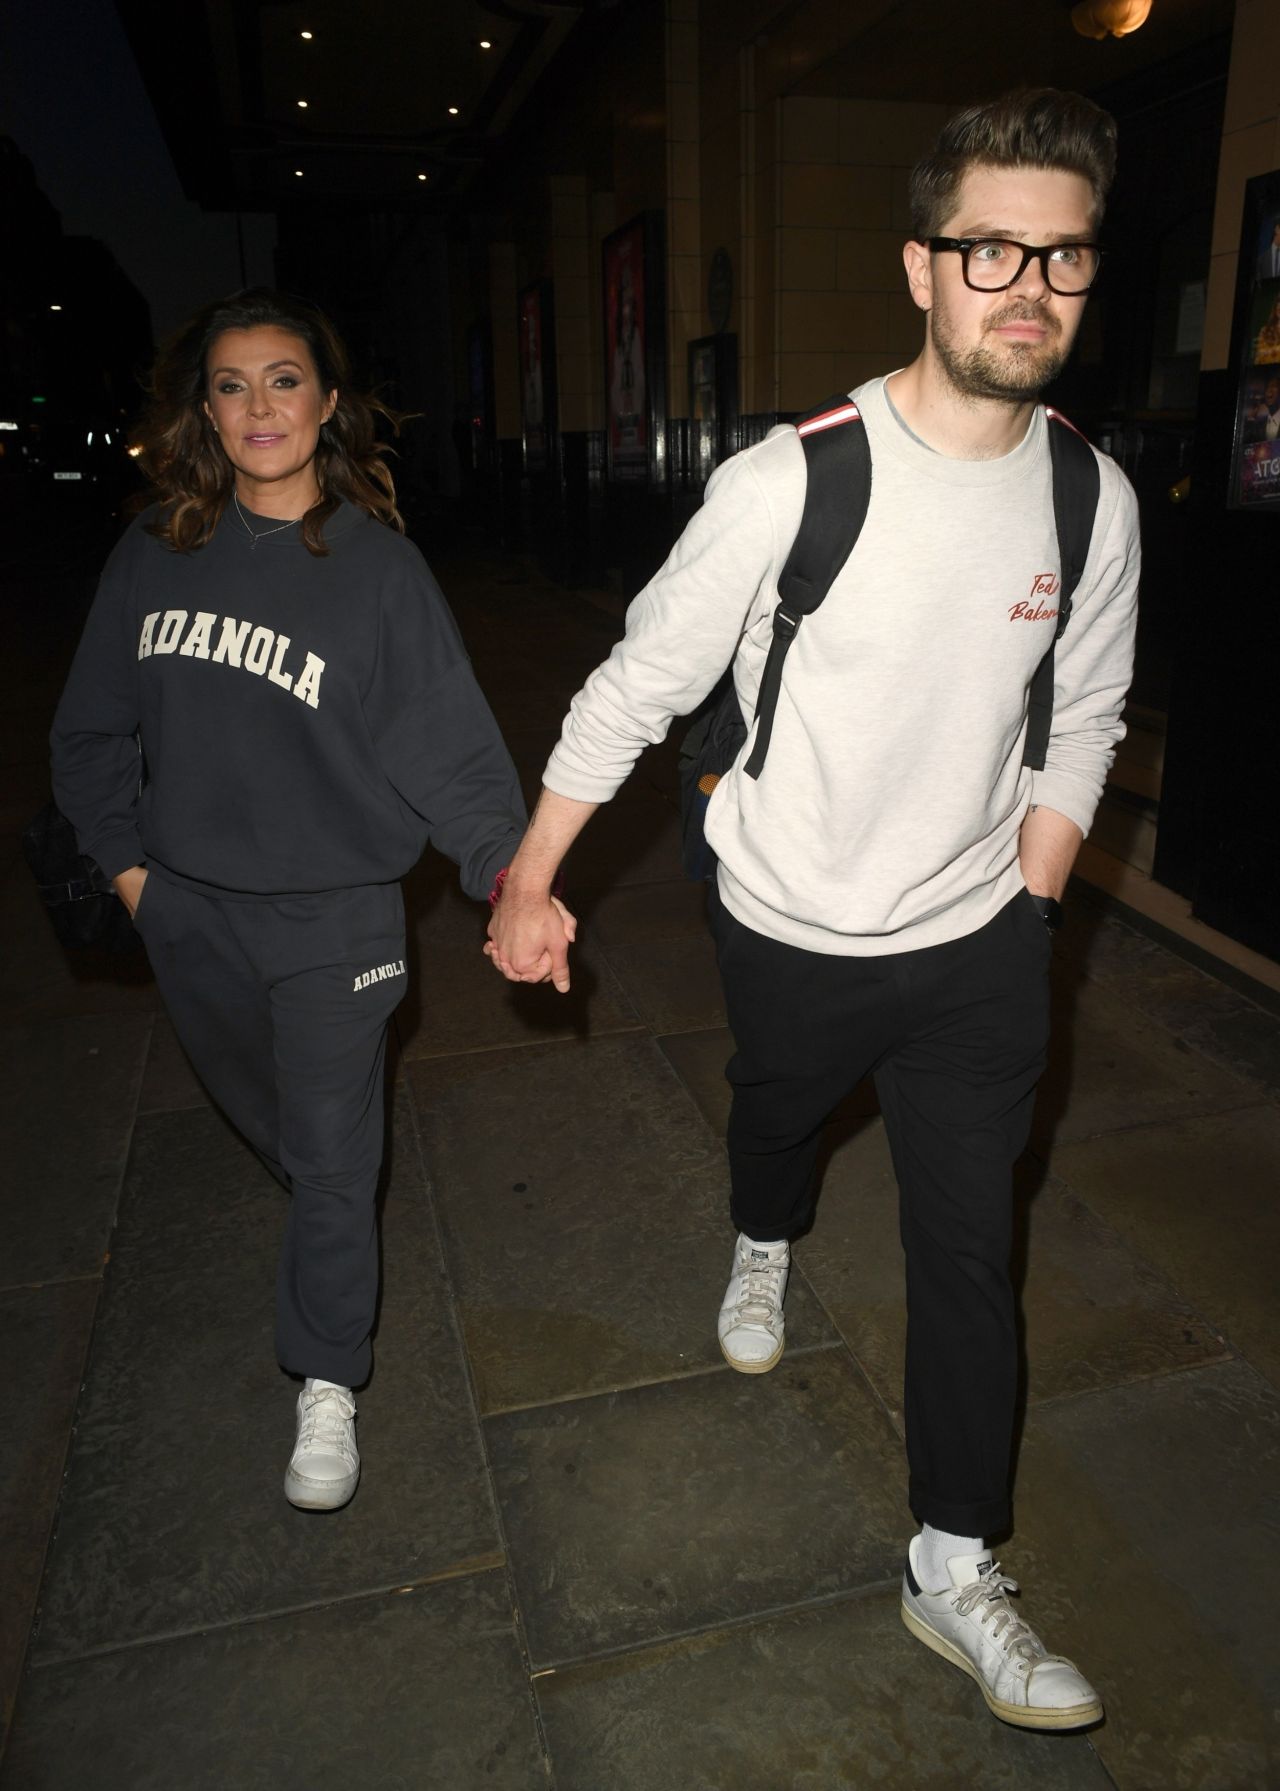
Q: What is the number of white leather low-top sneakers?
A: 3